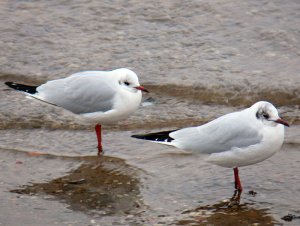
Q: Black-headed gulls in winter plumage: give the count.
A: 2